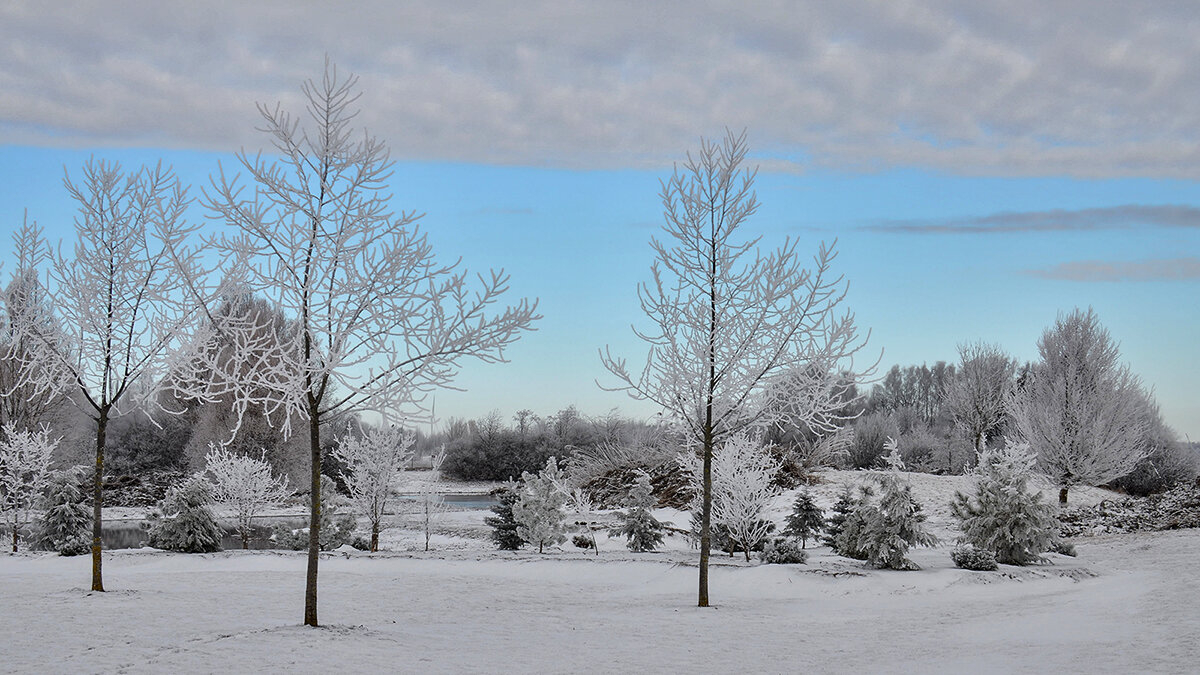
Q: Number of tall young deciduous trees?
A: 3